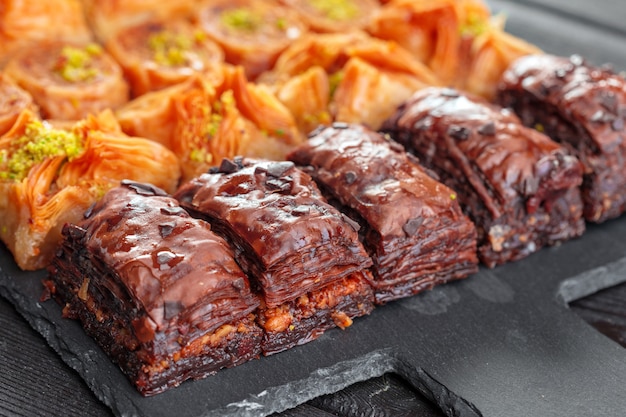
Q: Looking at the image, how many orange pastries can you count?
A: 11